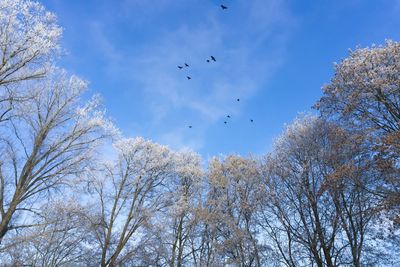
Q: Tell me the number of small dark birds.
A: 11